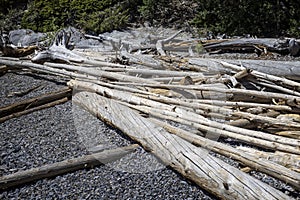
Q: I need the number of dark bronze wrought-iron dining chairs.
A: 0